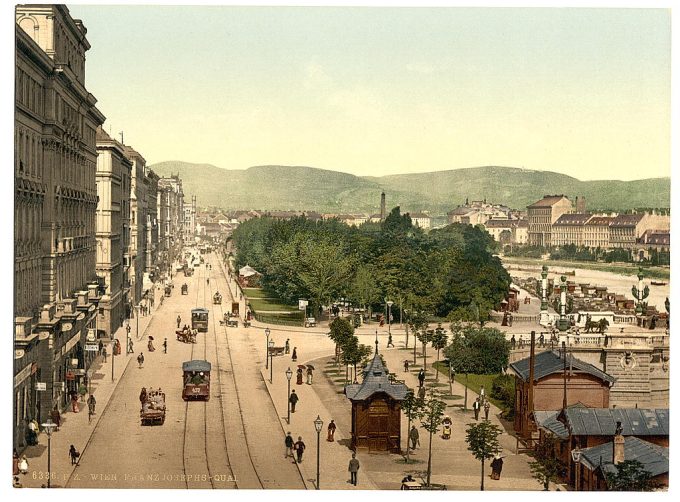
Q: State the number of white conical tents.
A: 1